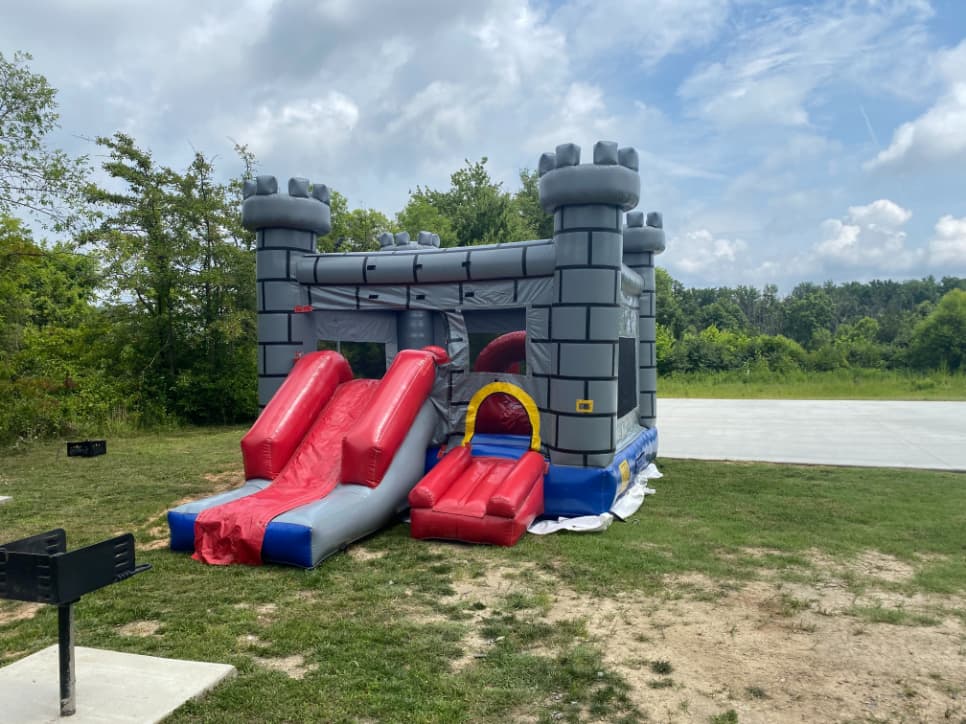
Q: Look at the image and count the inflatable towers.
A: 4